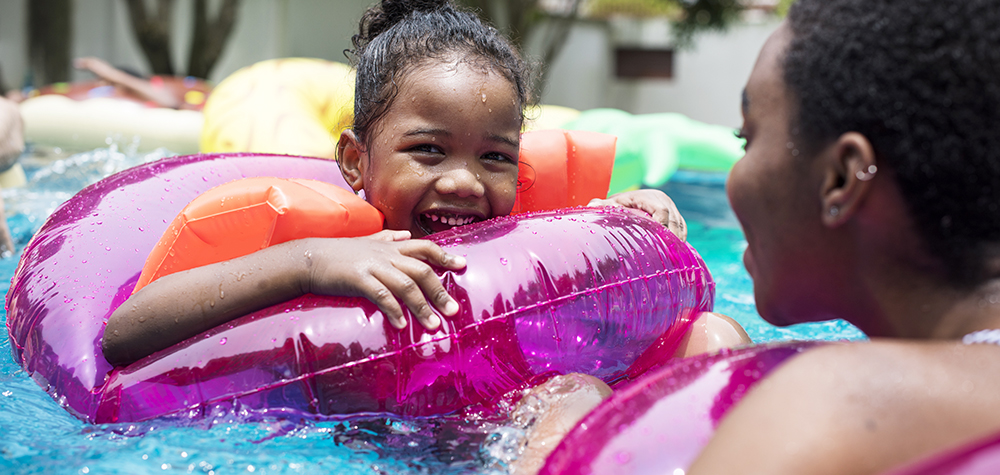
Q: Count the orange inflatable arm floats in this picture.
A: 2